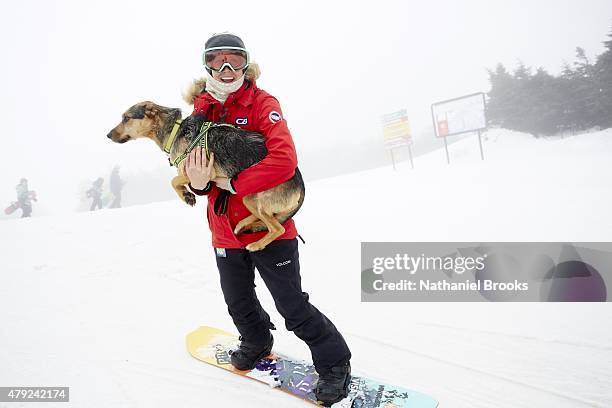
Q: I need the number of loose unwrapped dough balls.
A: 0